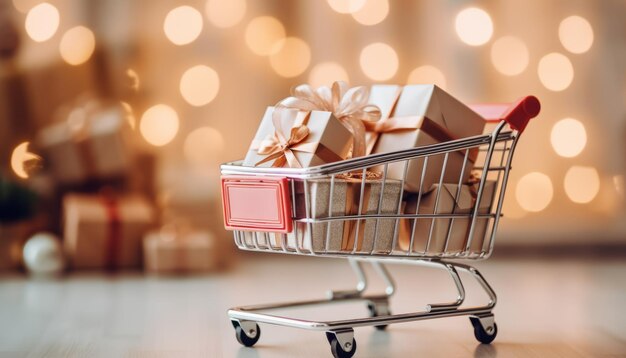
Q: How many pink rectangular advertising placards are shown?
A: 1